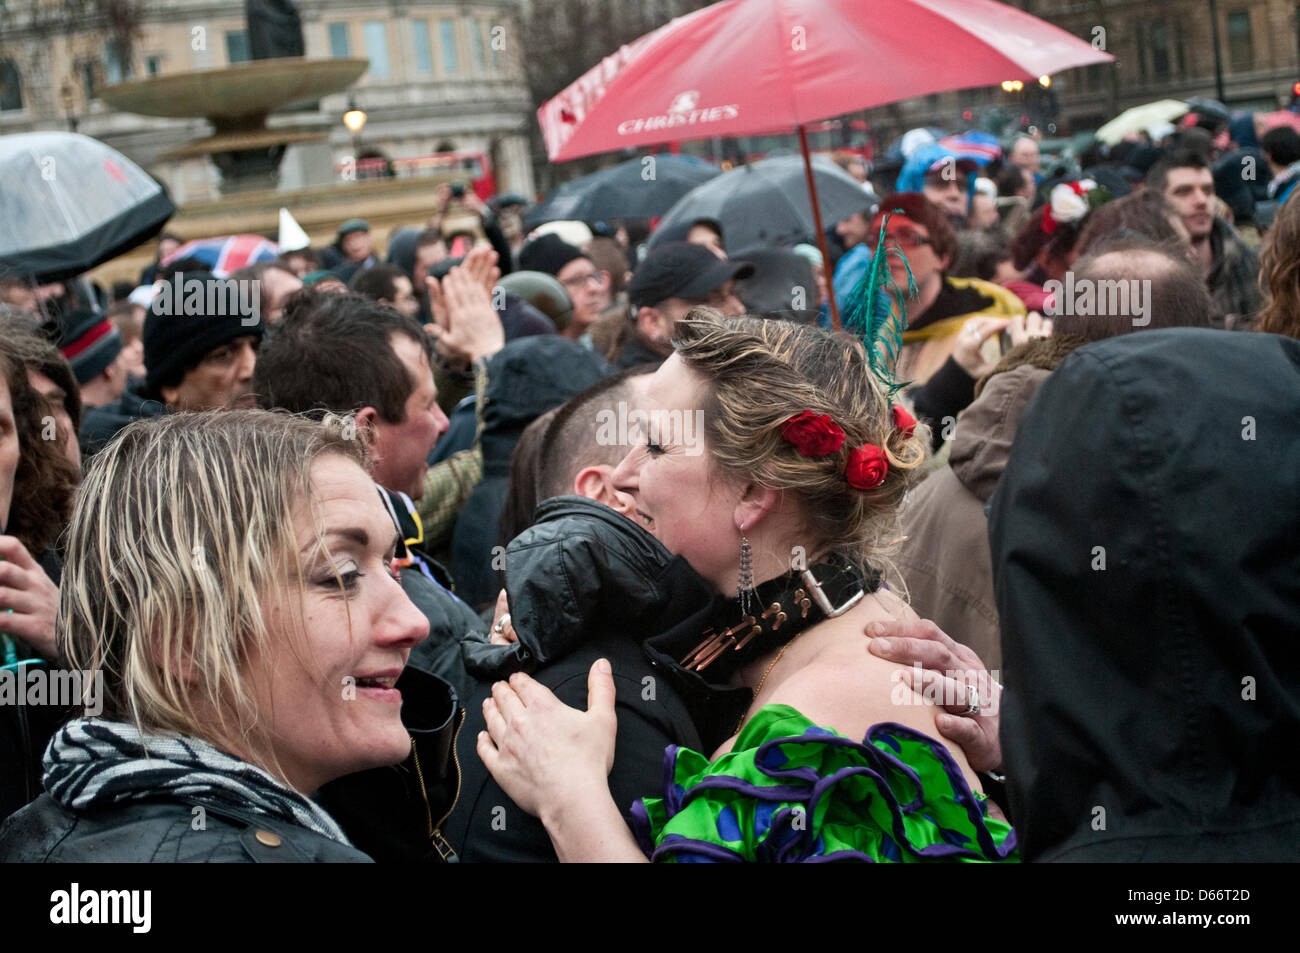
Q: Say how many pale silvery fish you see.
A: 0